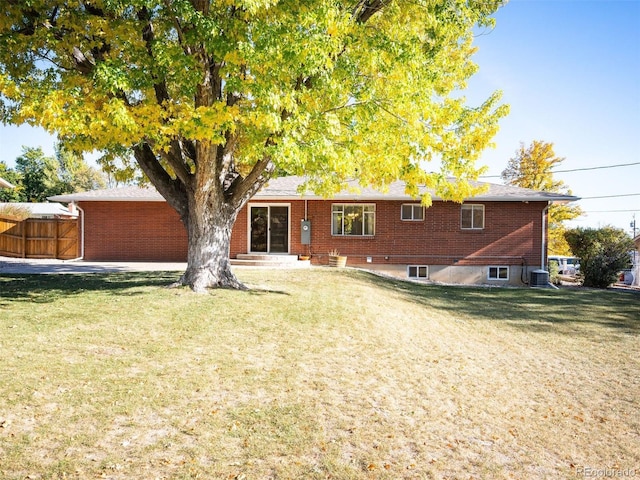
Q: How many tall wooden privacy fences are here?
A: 1